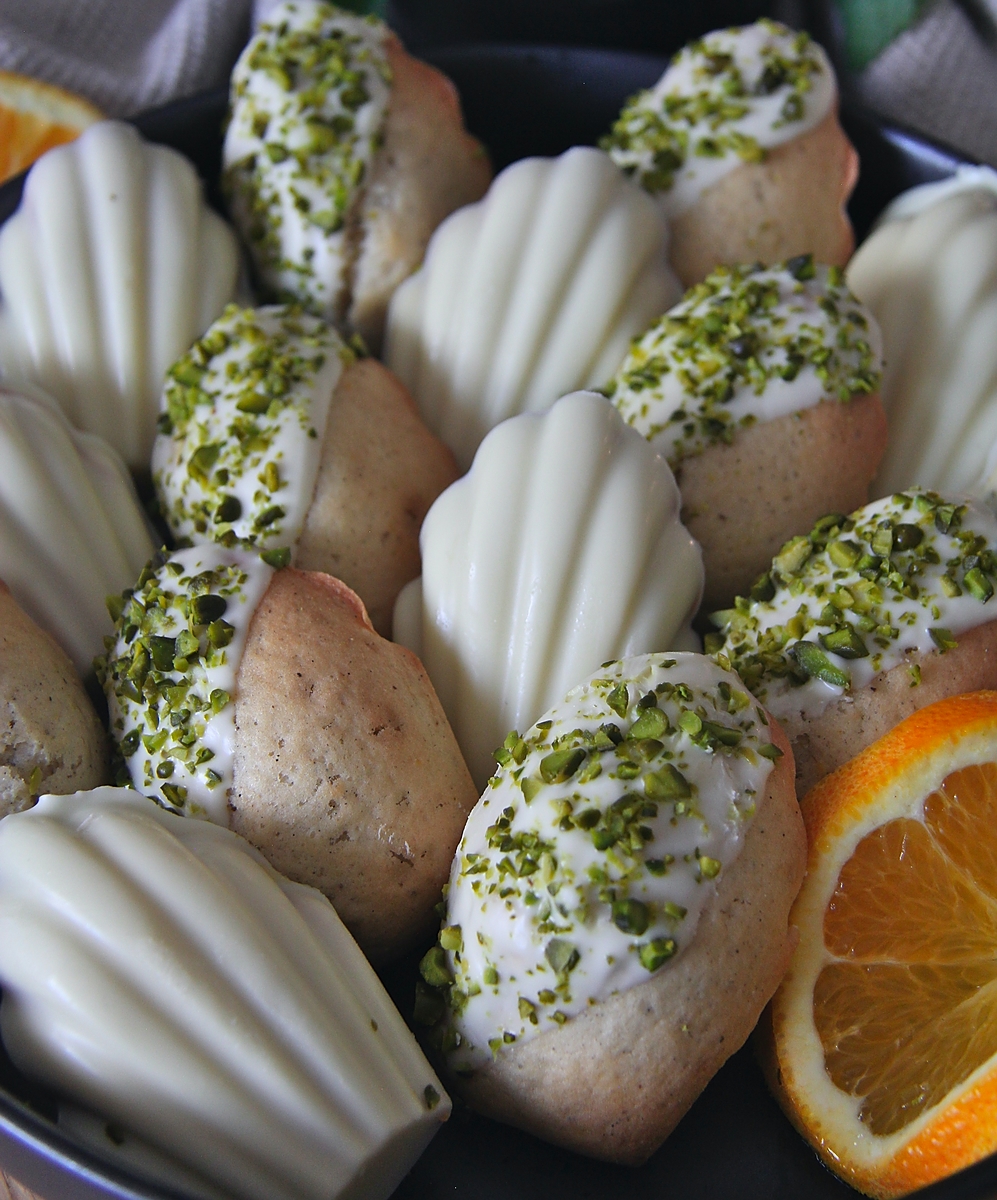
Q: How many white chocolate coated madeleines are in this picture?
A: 6